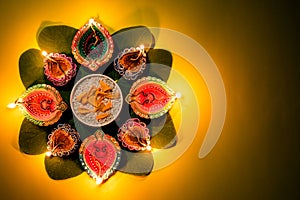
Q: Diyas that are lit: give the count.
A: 8